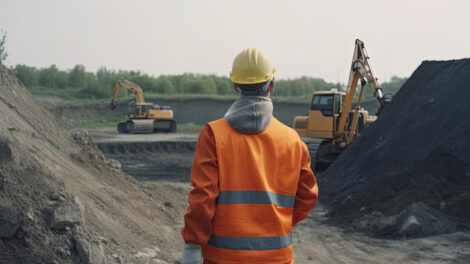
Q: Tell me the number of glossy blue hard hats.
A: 0